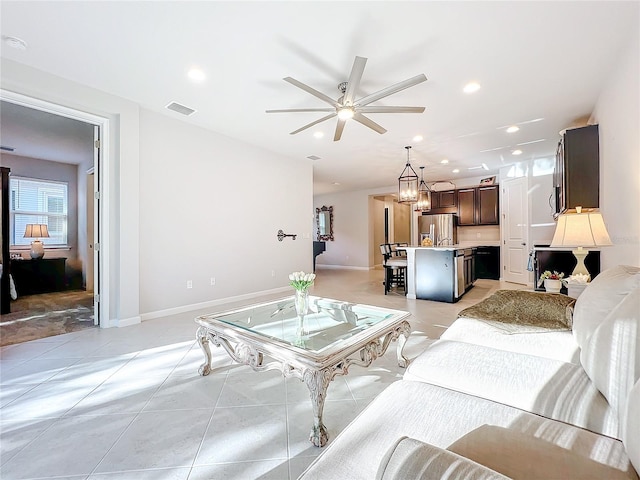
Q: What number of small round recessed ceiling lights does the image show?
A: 8